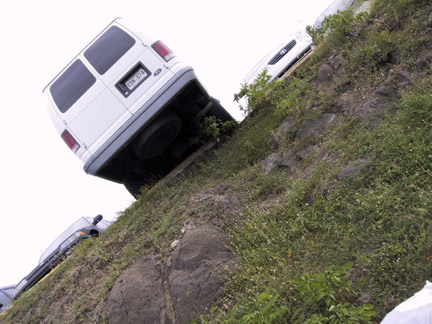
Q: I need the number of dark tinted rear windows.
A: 2